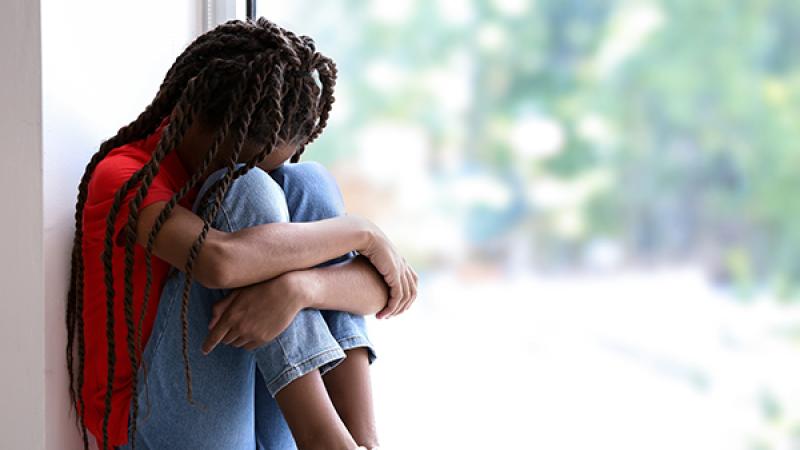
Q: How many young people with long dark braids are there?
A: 1